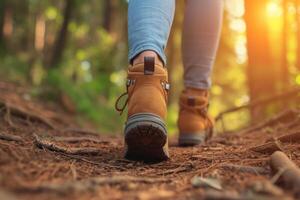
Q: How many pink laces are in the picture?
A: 0